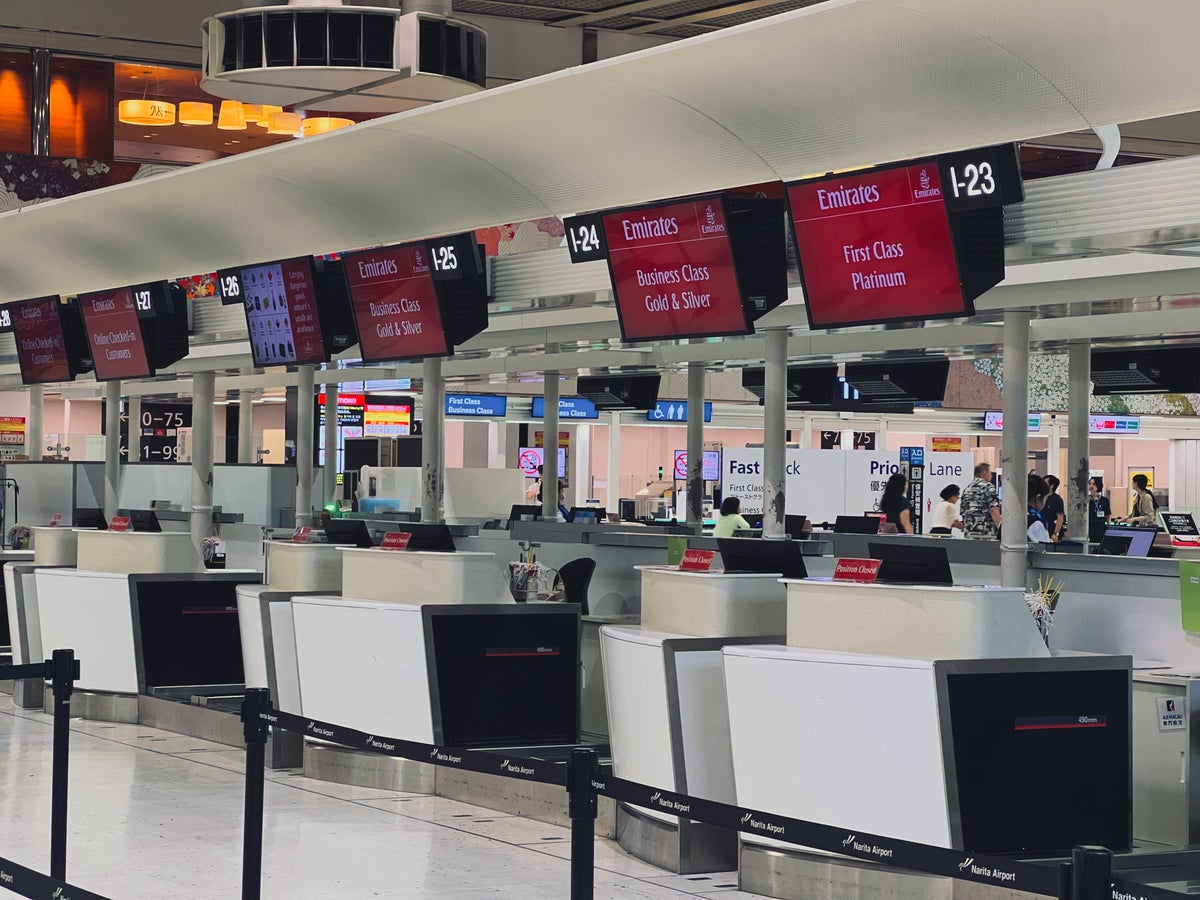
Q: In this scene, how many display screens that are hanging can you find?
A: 6